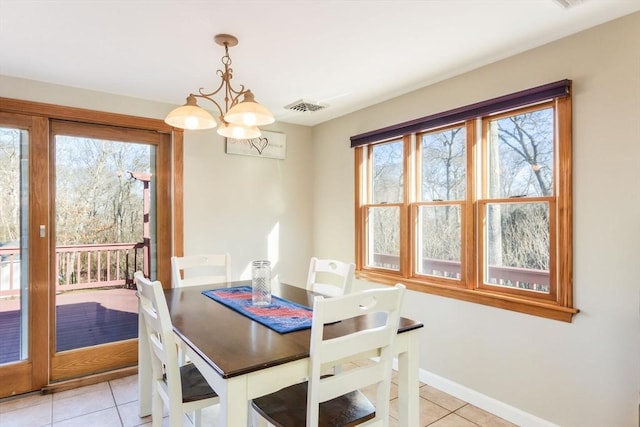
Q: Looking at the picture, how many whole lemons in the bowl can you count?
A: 0